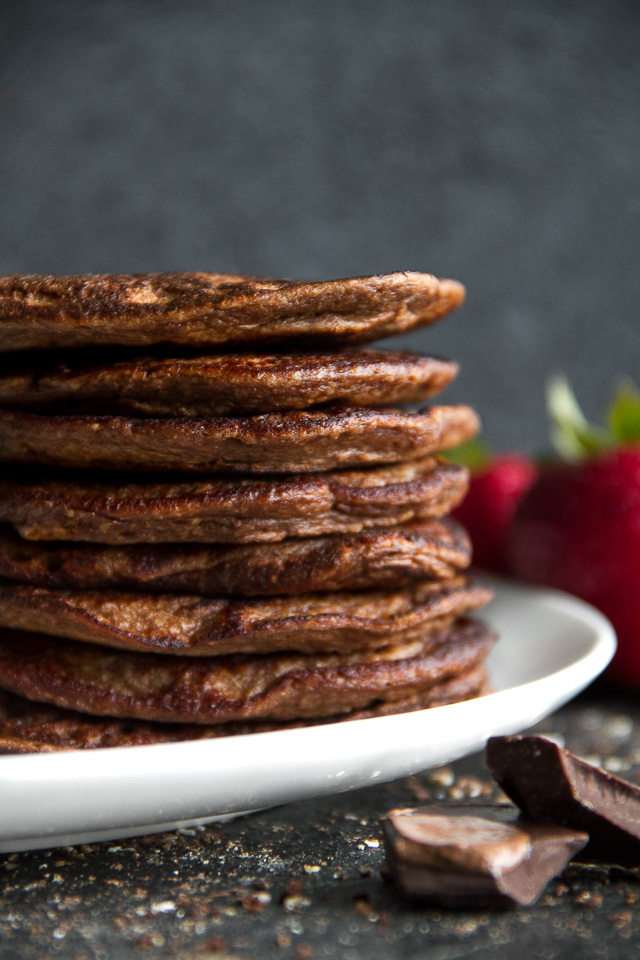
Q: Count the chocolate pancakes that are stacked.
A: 8